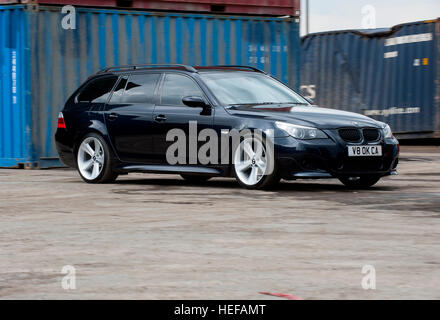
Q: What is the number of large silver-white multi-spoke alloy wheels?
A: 2